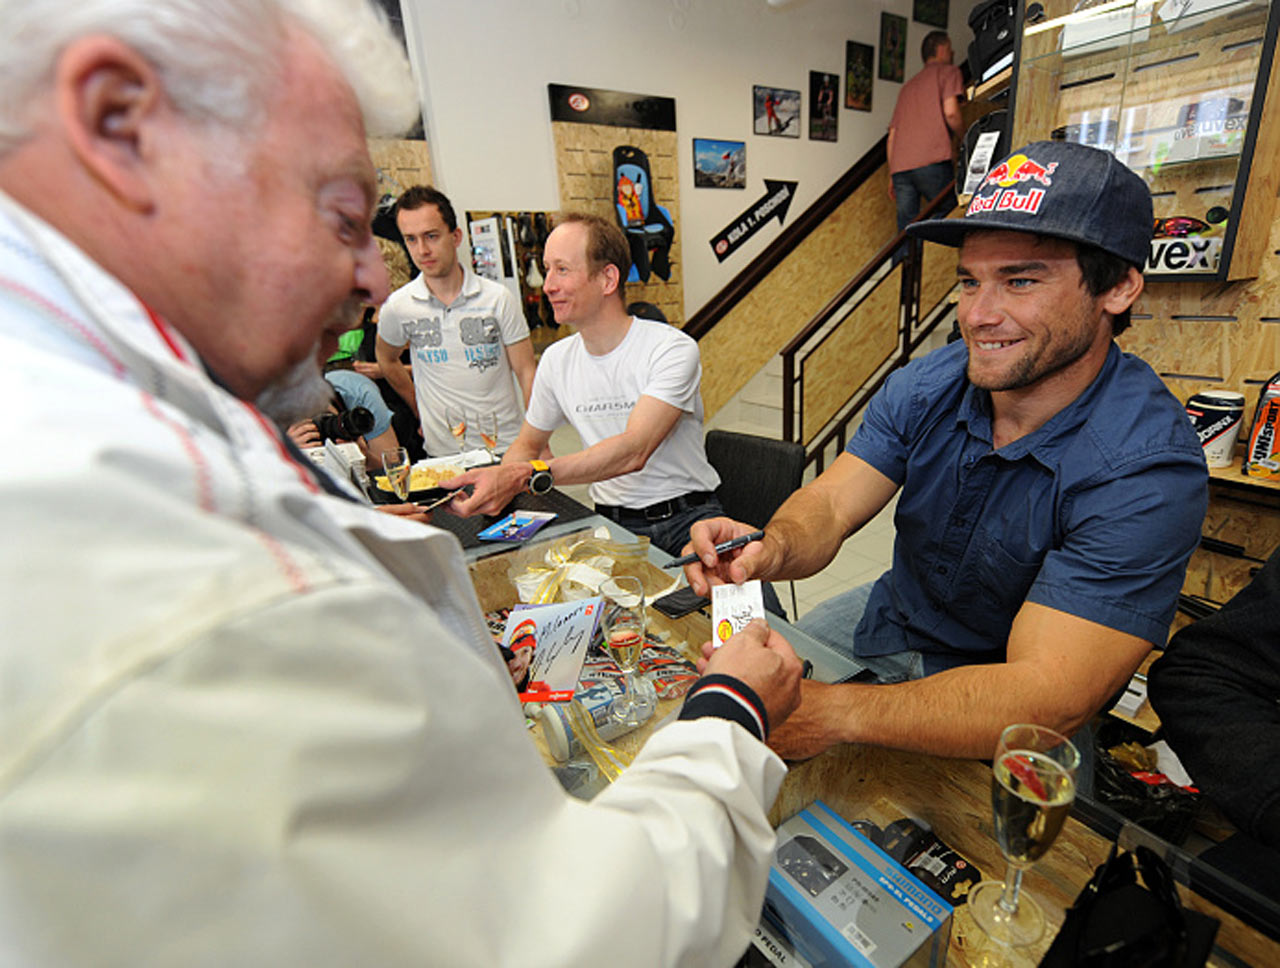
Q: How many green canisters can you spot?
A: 0